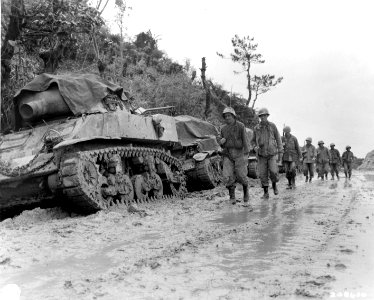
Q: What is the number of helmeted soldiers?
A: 7